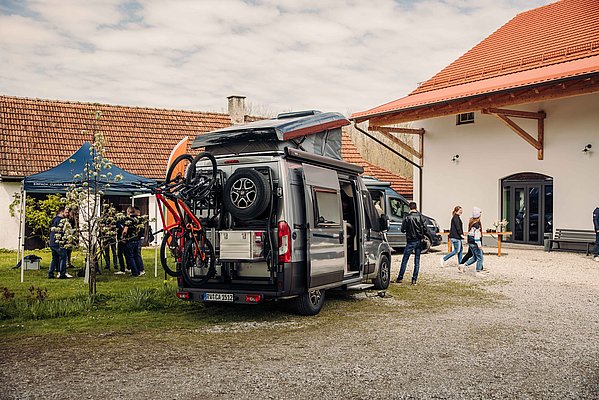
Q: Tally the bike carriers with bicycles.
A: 1